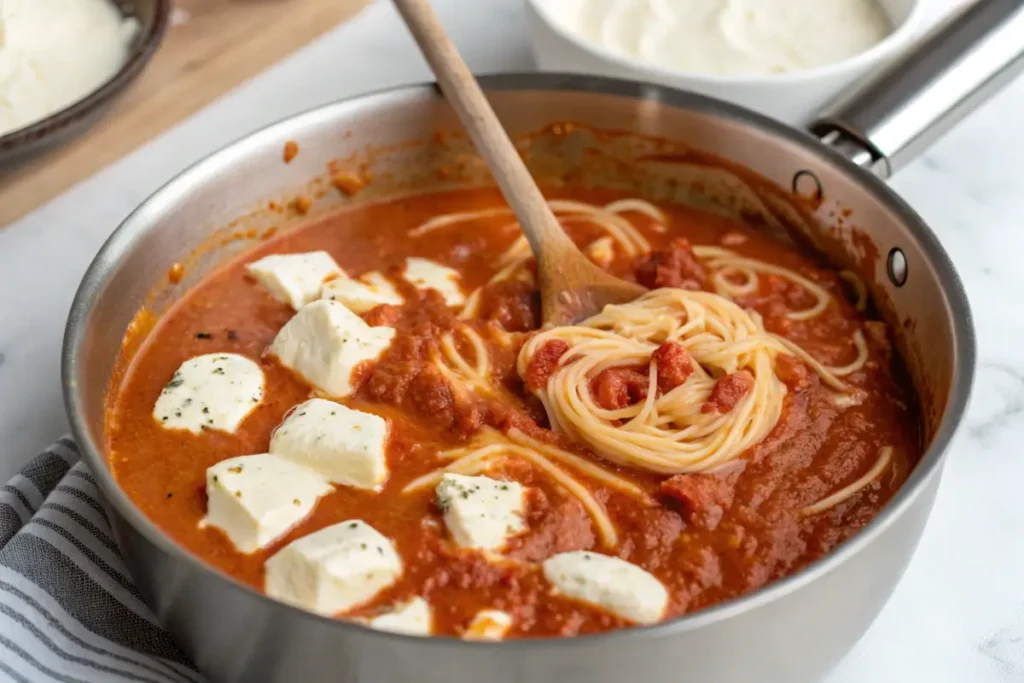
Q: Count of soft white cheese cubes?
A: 12